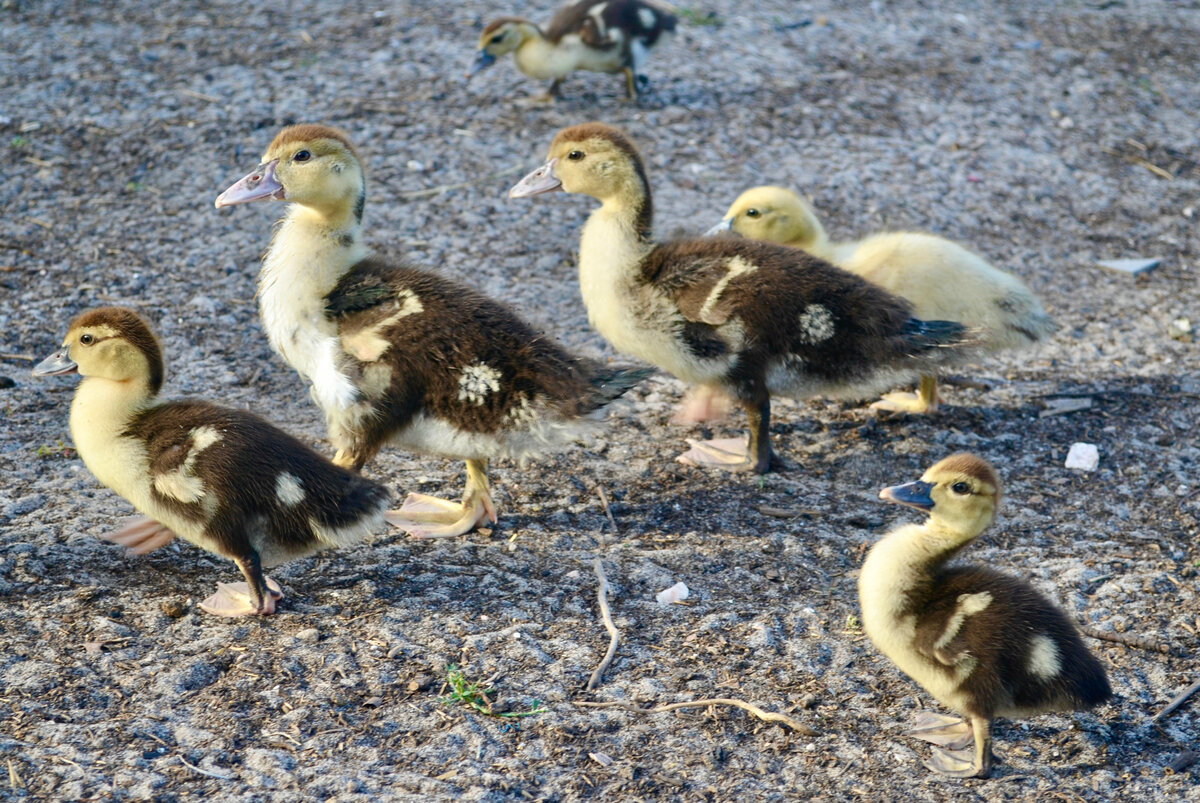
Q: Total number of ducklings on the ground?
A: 6